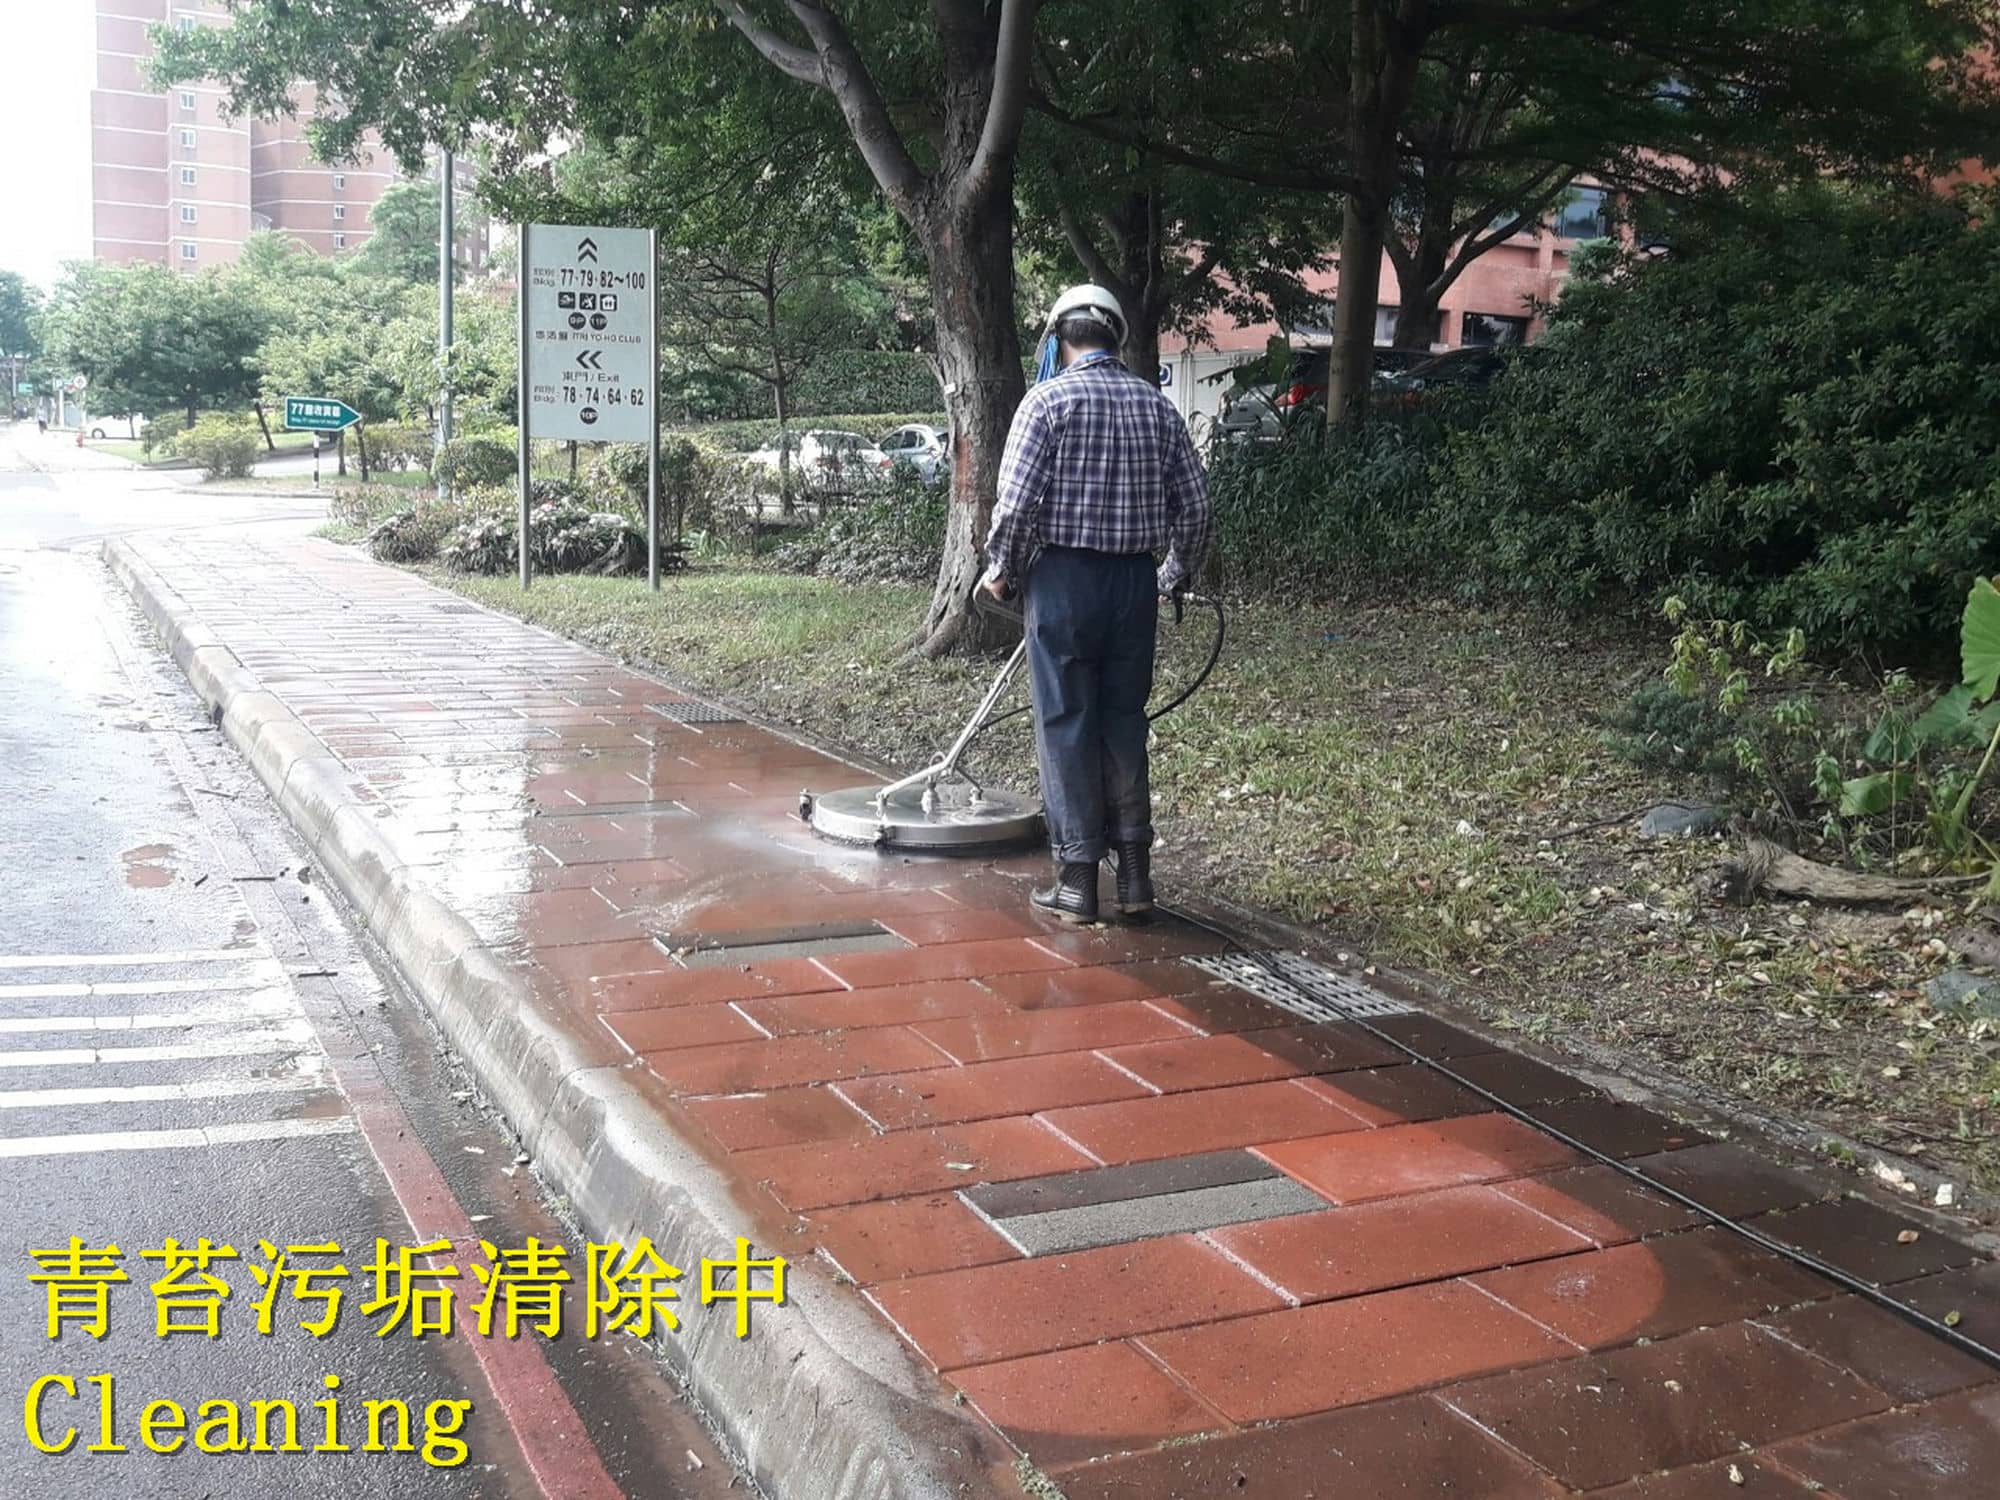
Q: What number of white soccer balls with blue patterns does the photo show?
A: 0